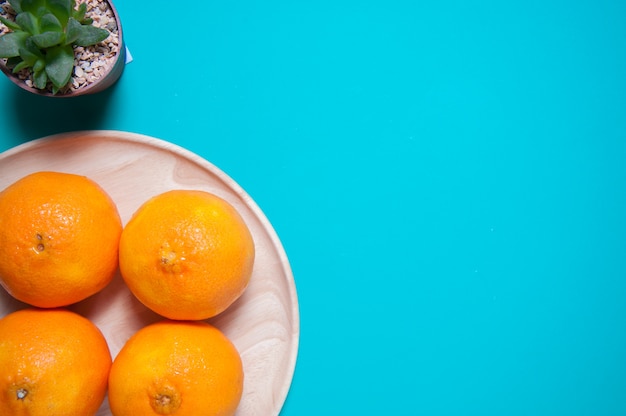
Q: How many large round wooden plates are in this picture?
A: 1